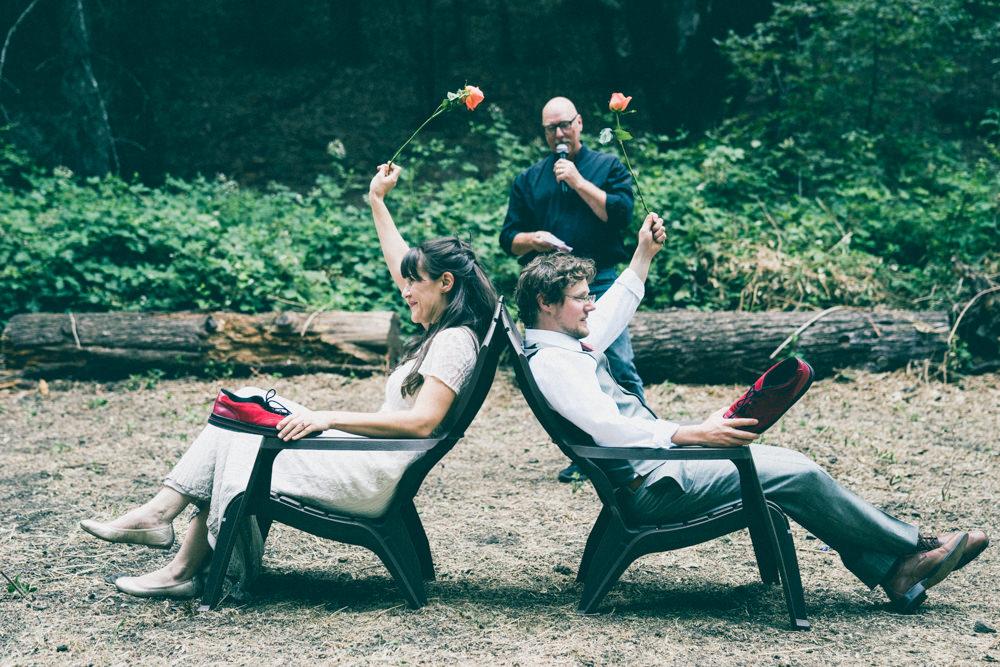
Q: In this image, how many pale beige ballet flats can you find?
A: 2